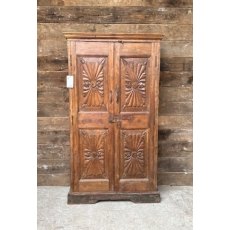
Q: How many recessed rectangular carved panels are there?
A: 4